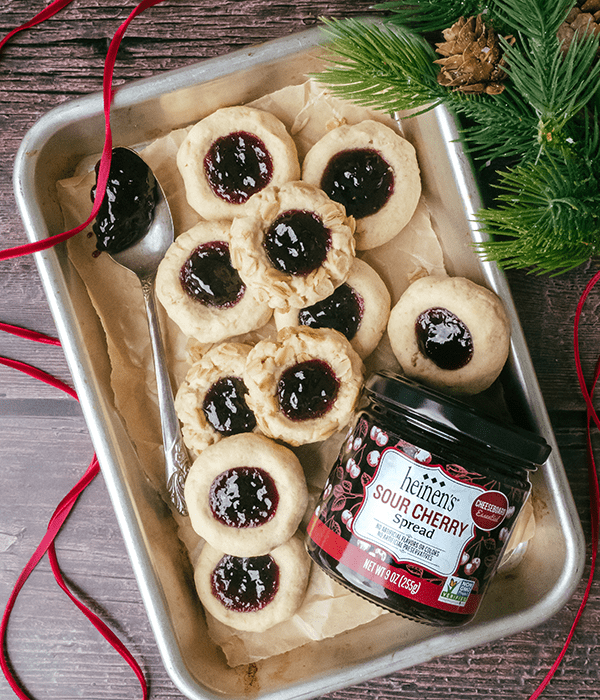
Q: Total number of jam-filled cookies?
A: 10